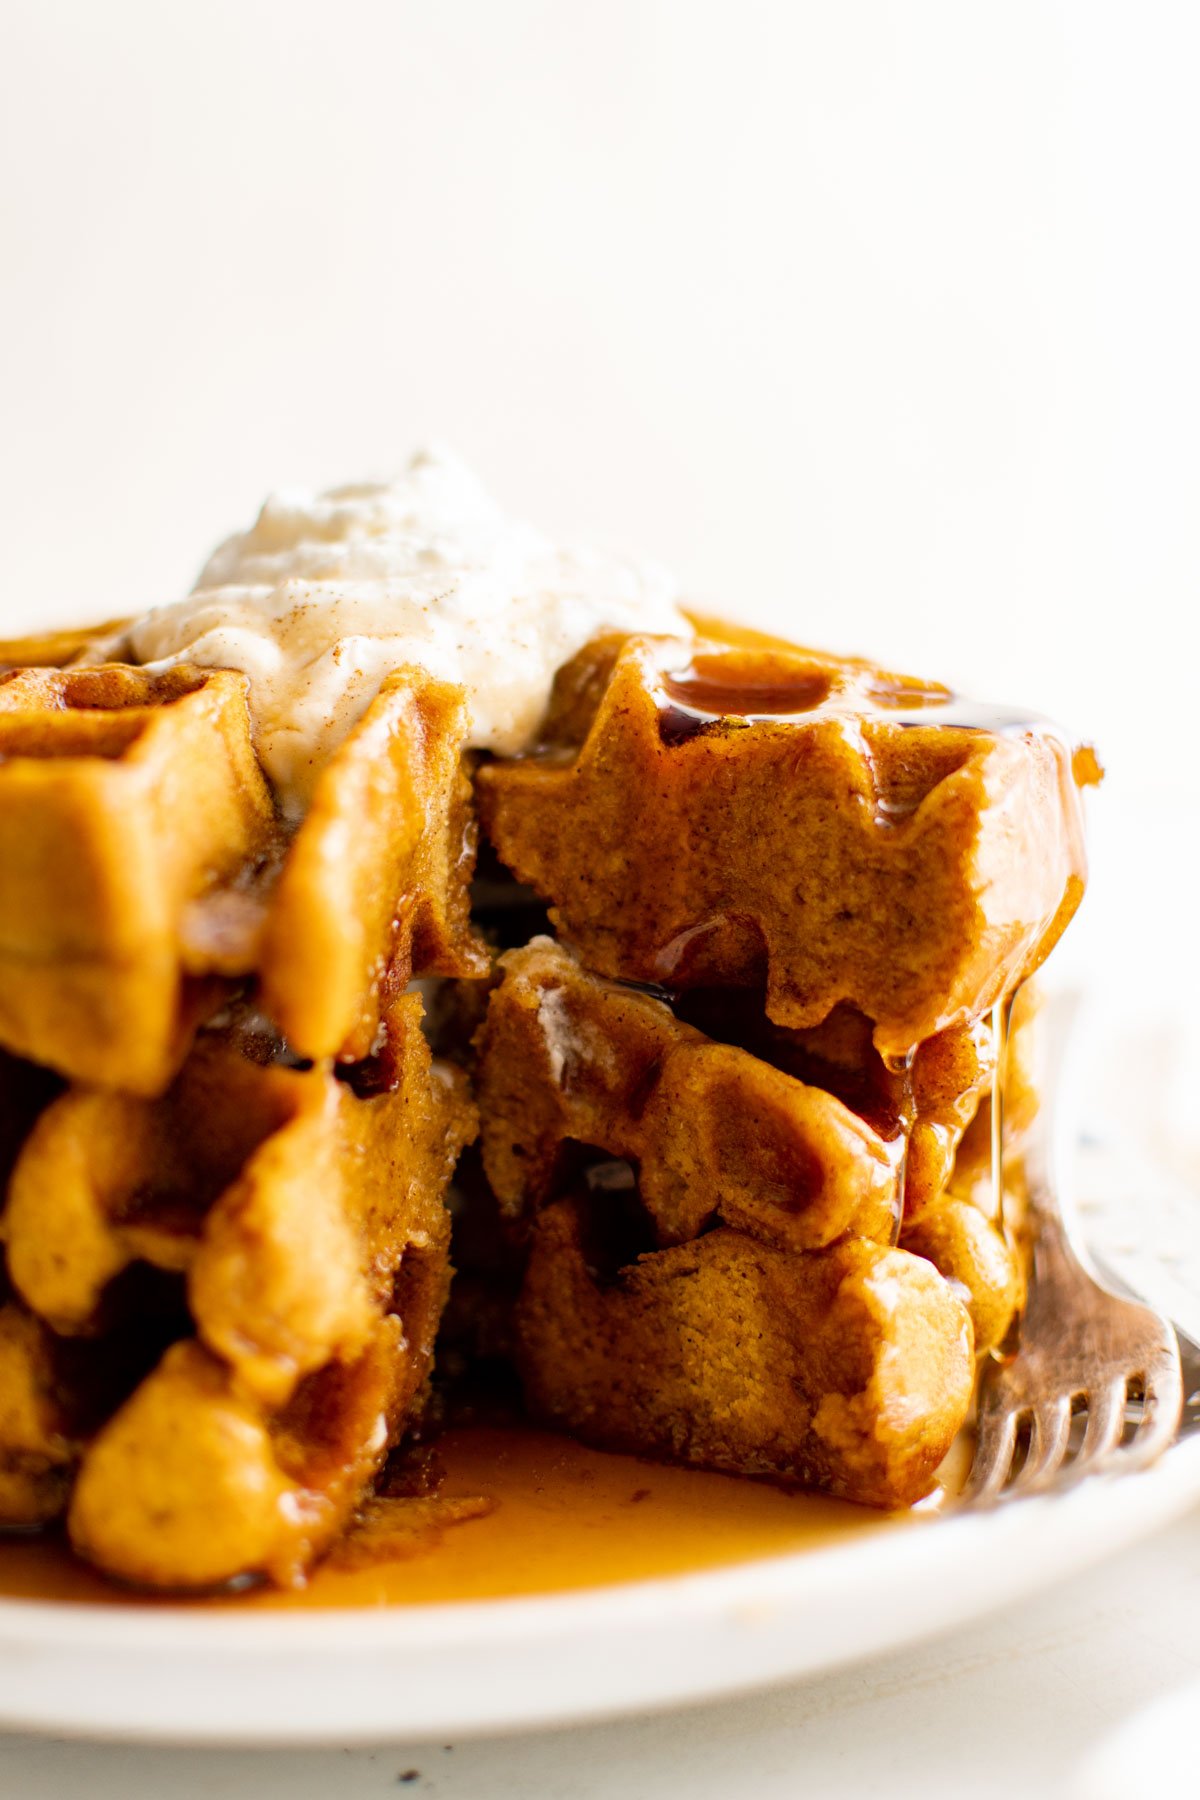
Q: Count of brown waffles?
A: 3